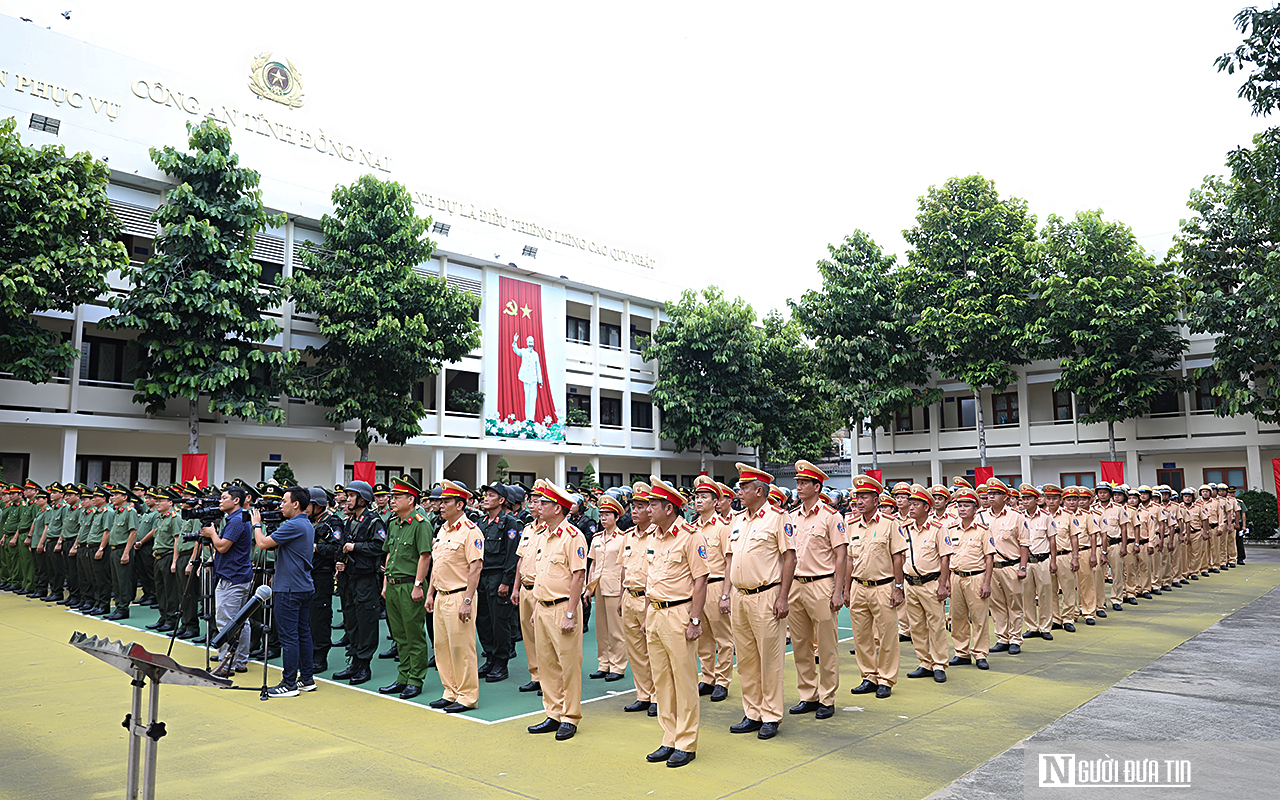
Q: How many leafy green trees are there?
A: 9